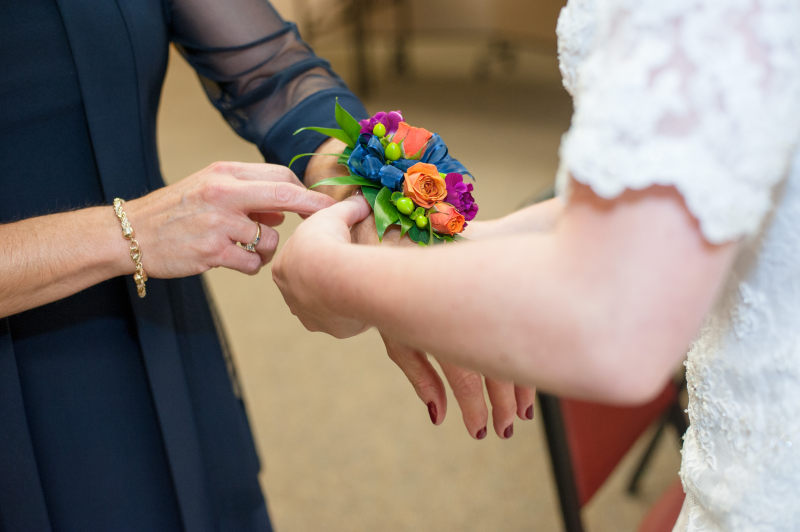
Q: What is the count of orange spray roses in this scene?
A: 3